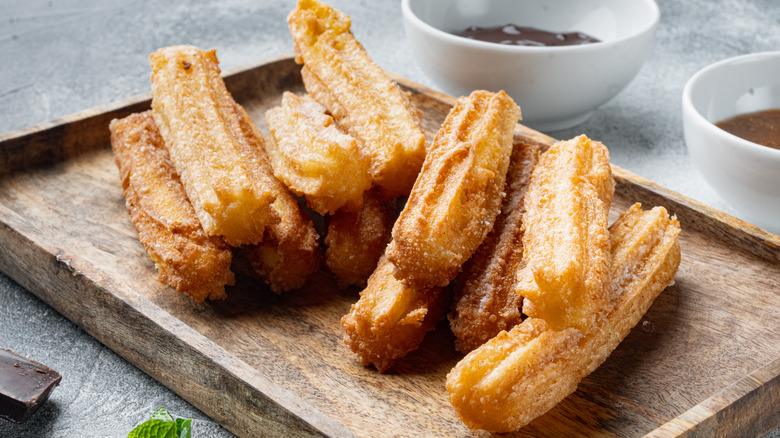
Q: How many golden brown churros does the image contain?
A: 11